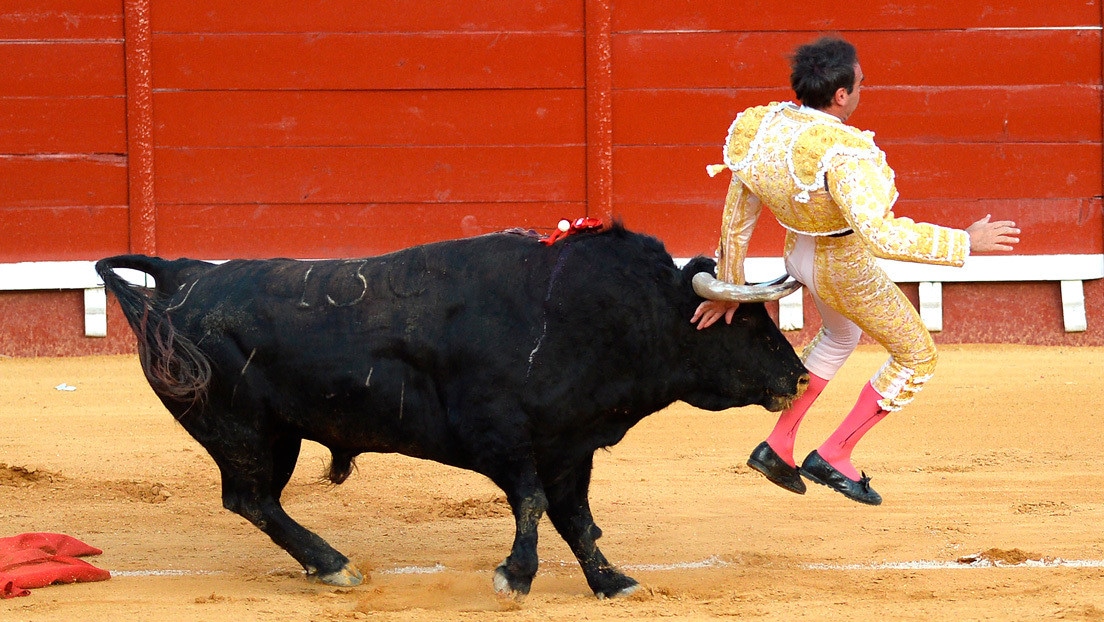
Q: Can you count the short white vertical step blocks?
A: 4